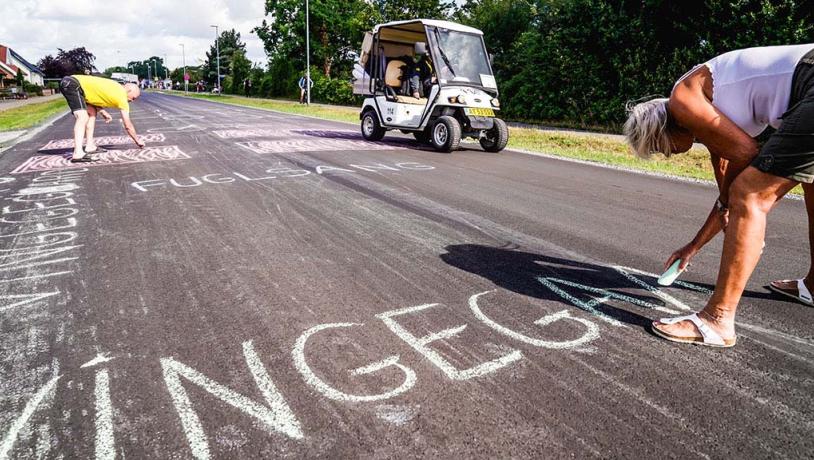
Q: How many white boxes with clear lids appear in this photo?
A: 0